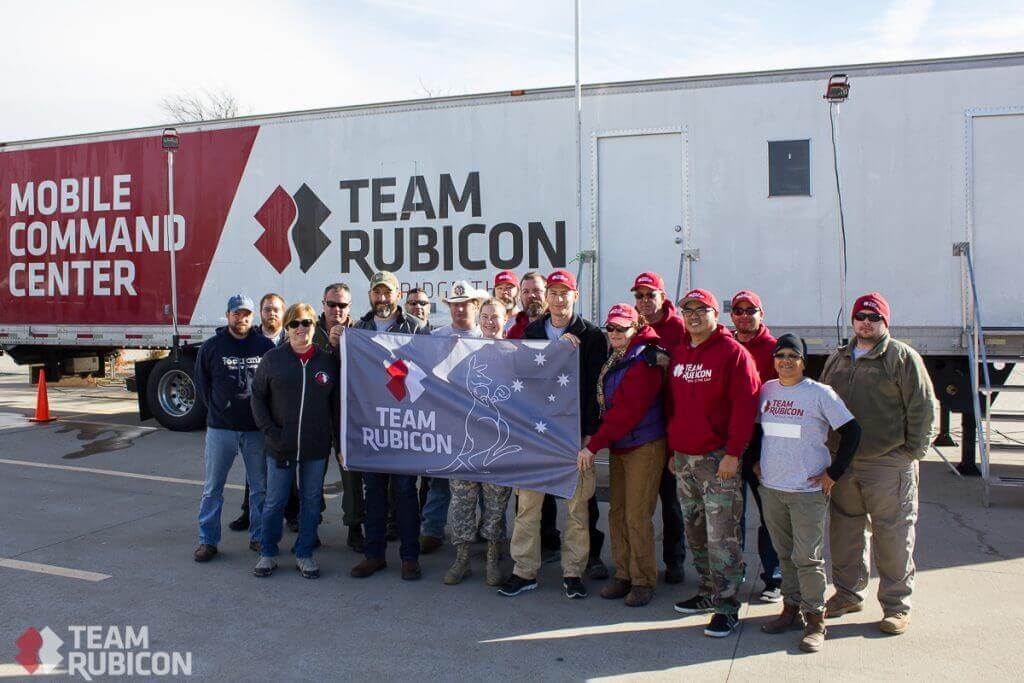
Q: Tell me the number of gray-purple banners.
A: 1